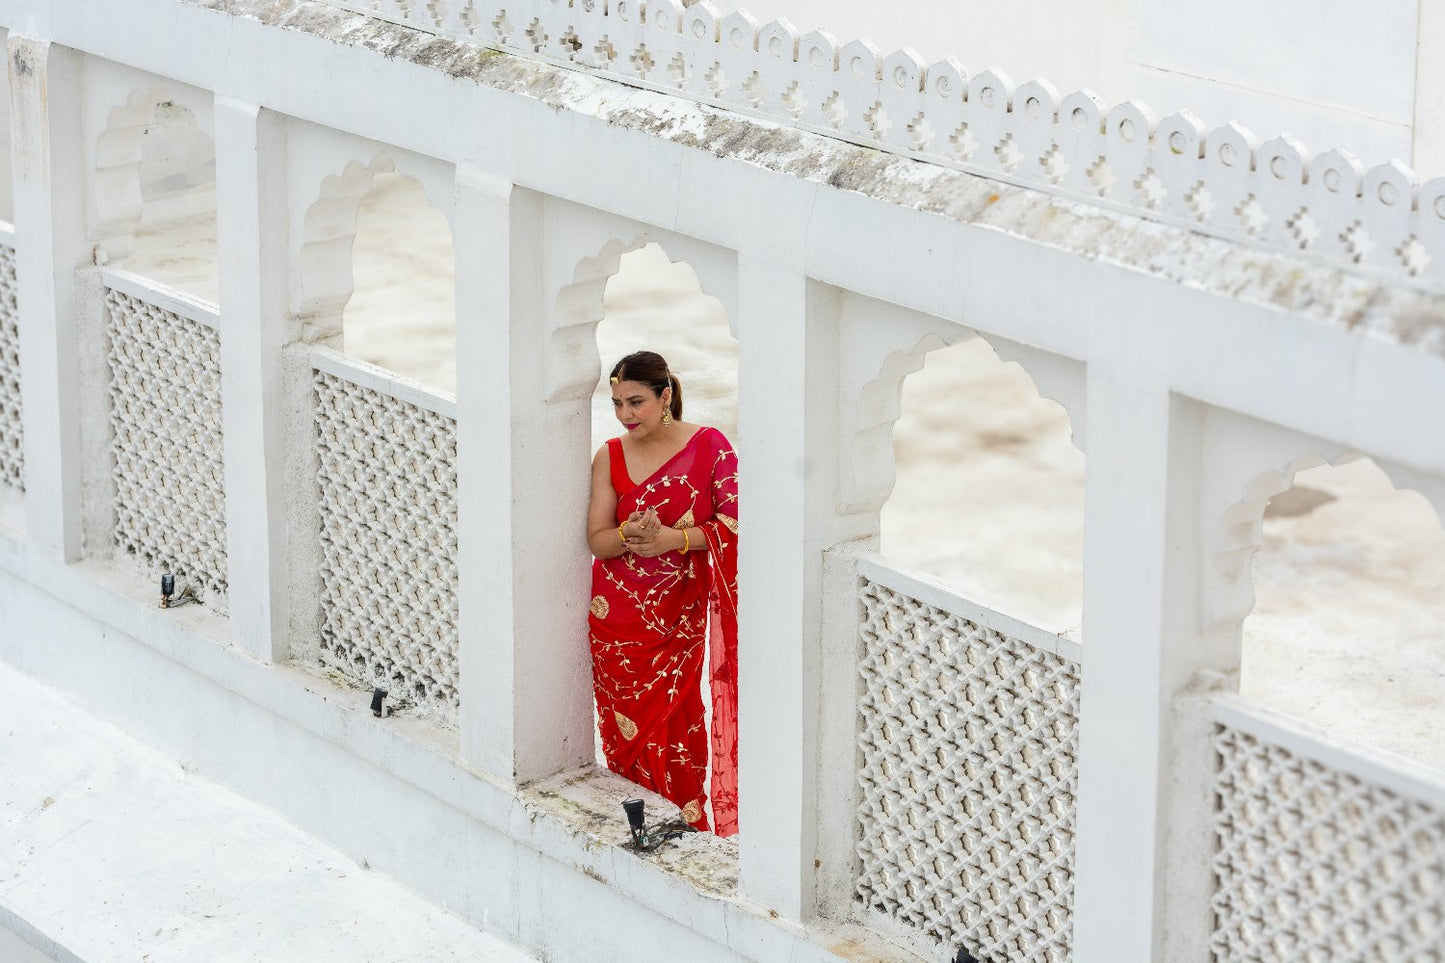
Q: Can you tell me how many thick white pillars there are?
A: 5